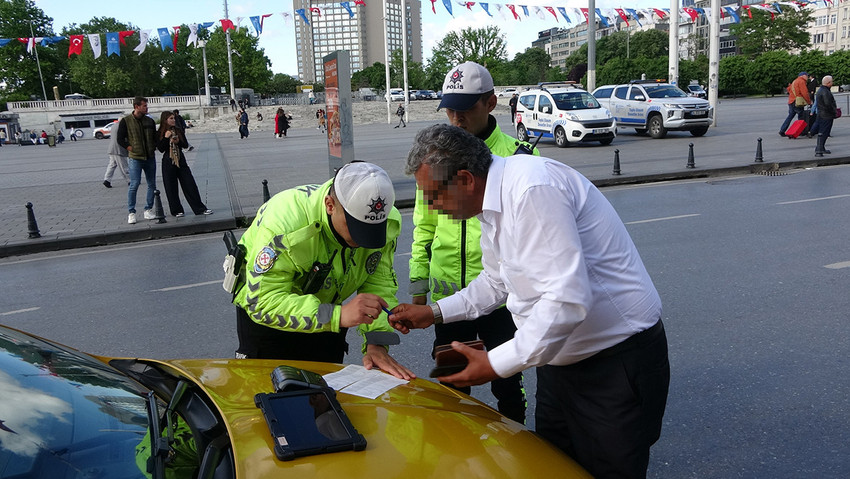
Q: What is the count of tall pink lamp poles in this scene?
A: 0